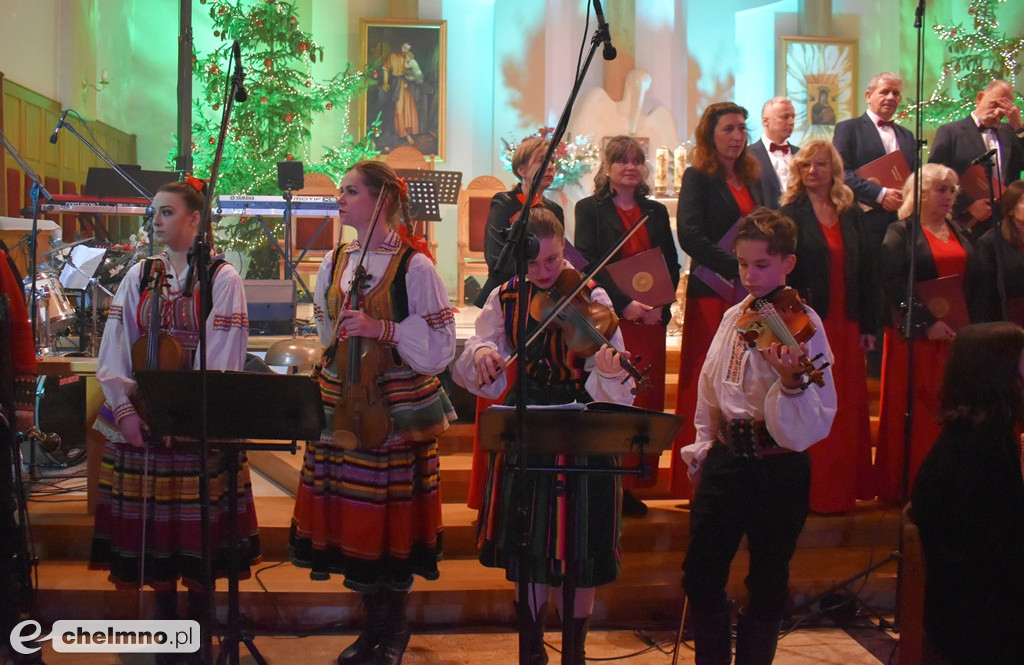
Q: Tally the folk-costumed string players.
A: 4